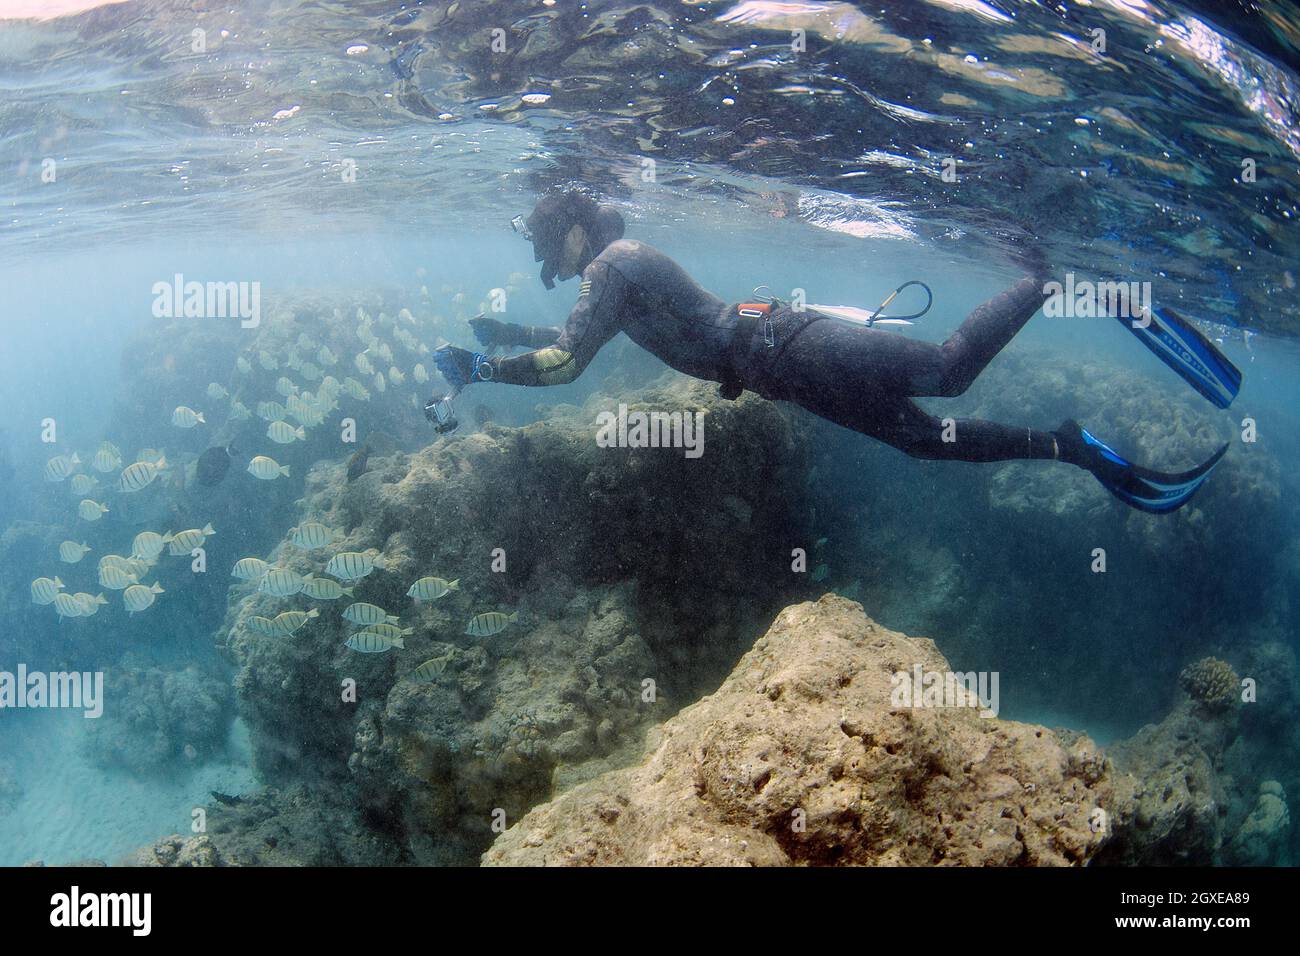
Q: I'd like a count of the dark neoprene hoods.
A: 1